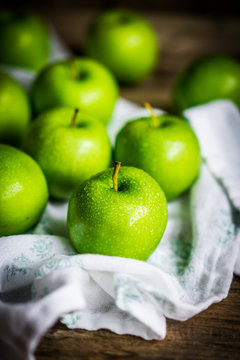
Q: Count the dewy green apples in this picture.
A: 9